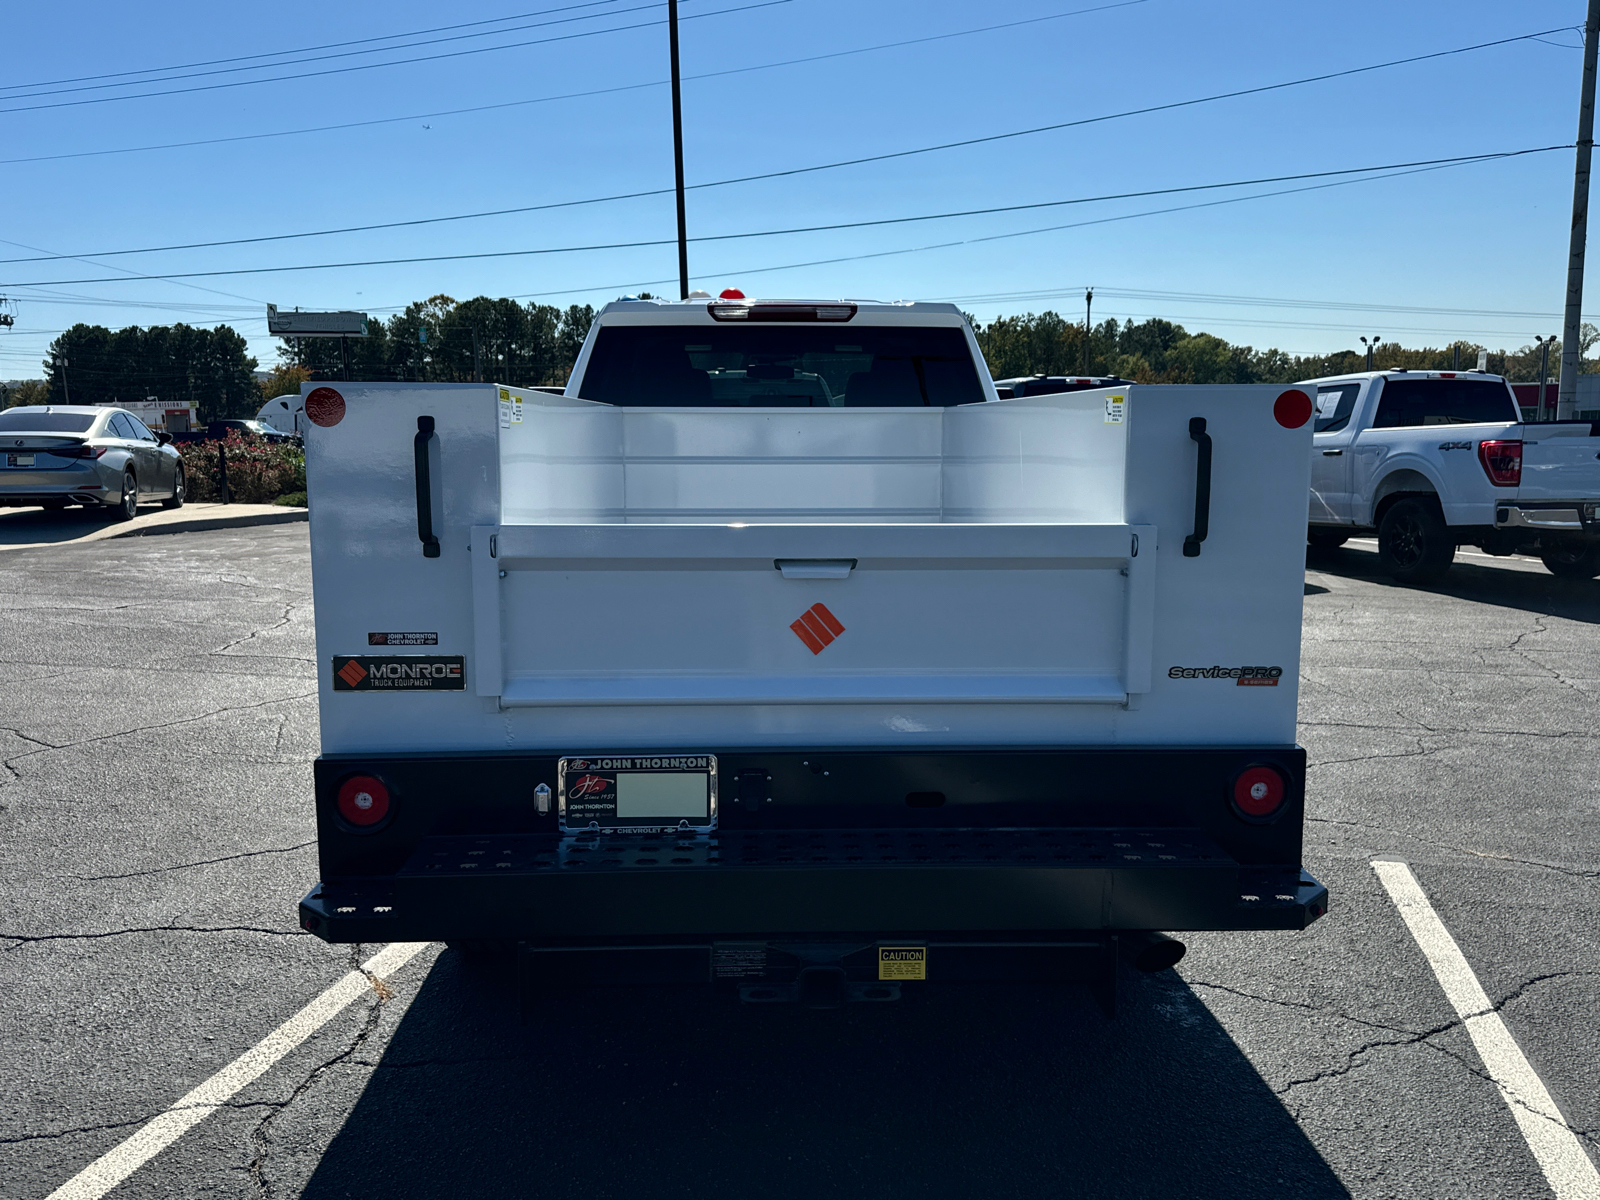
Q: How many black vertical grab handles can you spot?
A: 2